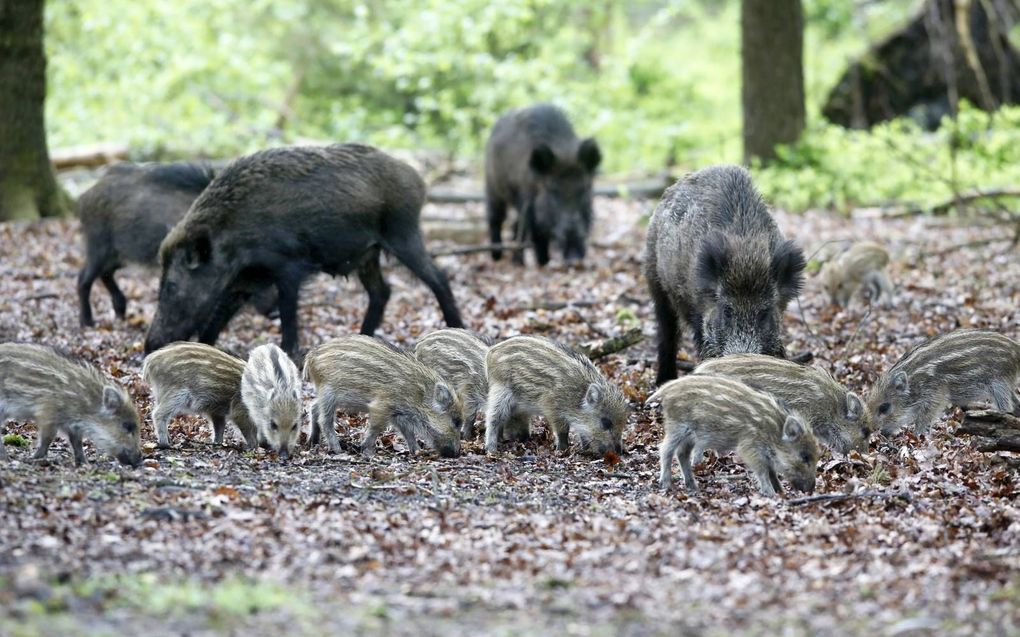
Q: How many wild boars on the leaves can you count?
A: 14